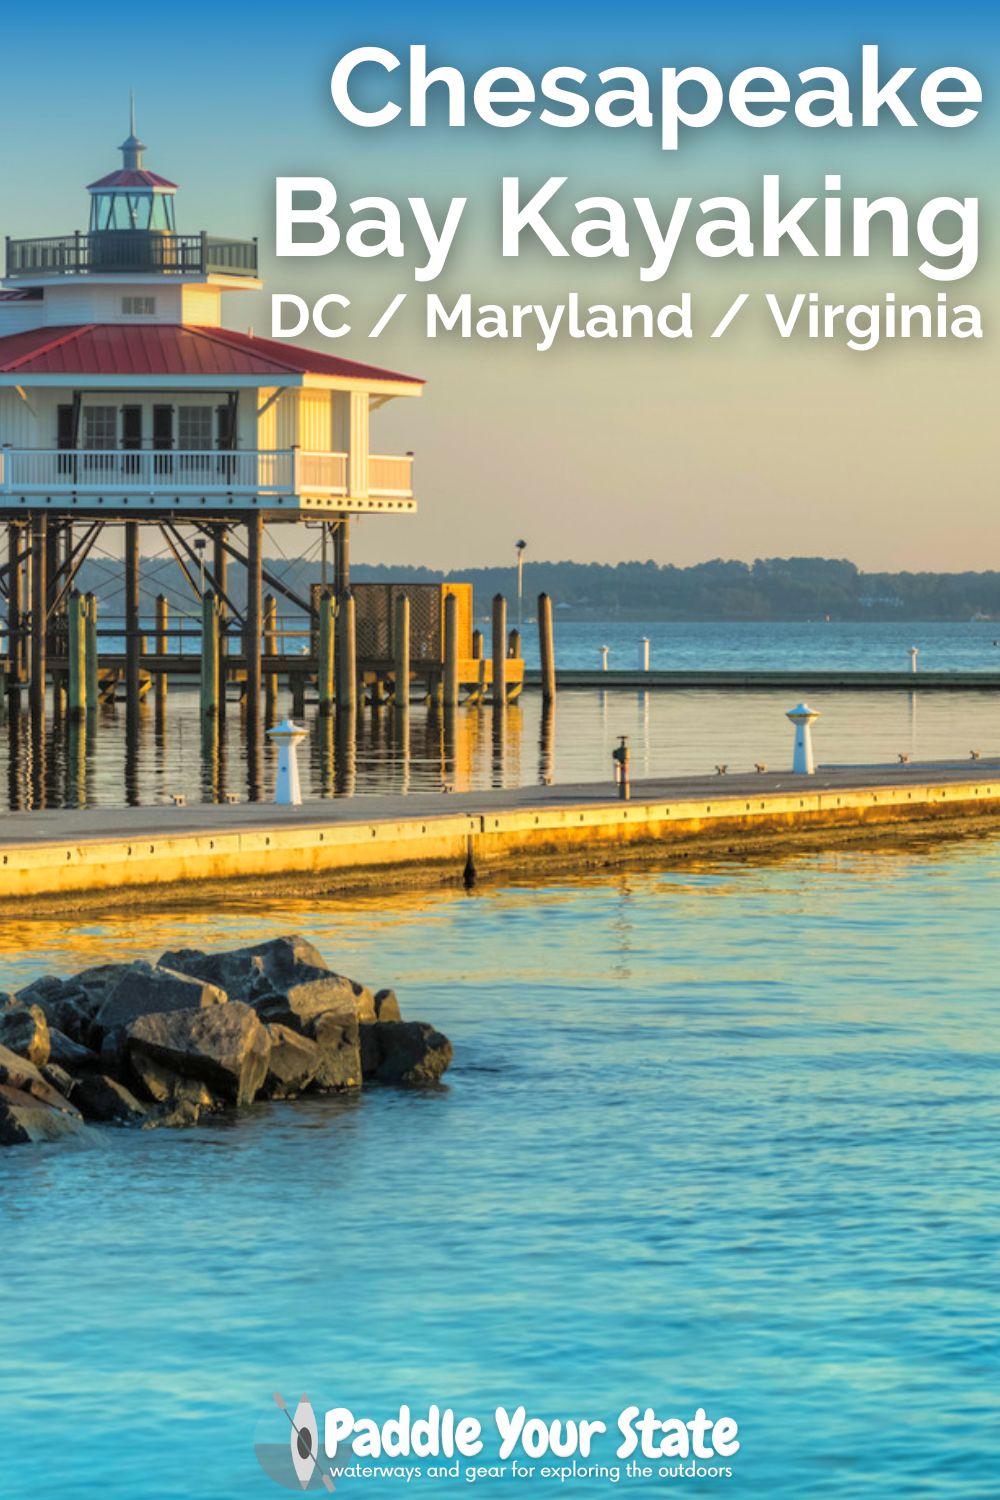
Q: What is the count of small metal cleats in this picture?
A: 8